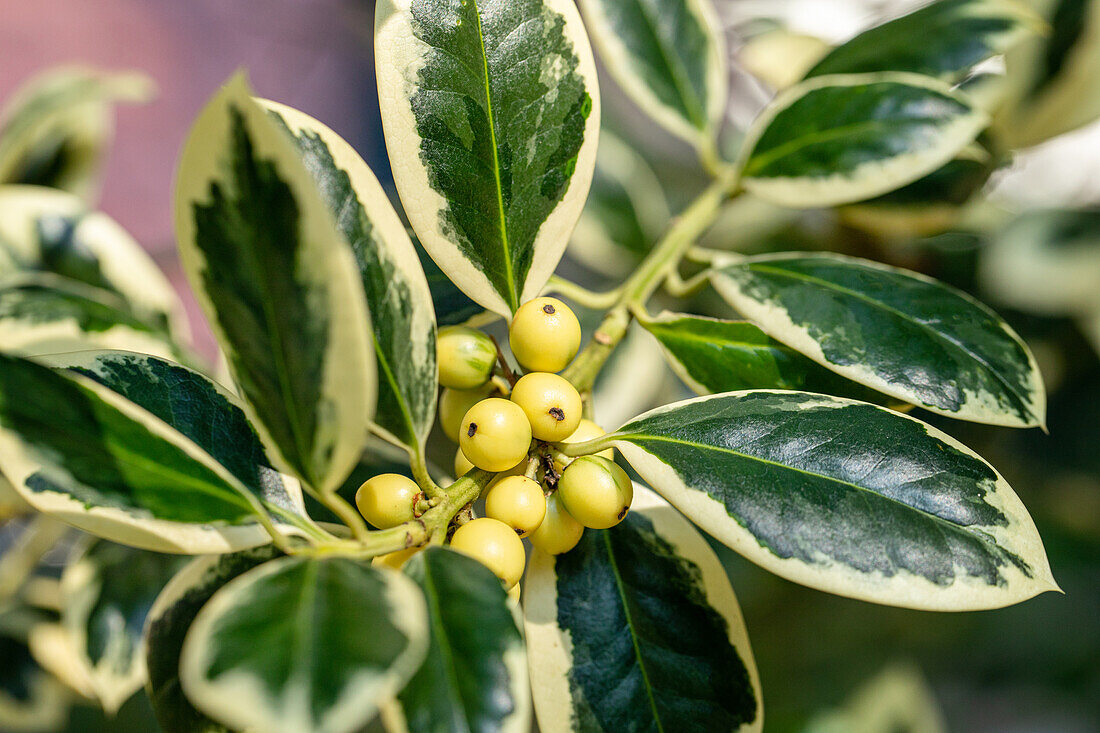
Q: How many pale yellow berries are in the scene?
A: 14